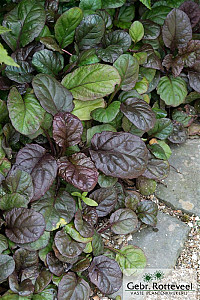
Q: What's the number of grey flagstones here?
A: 2